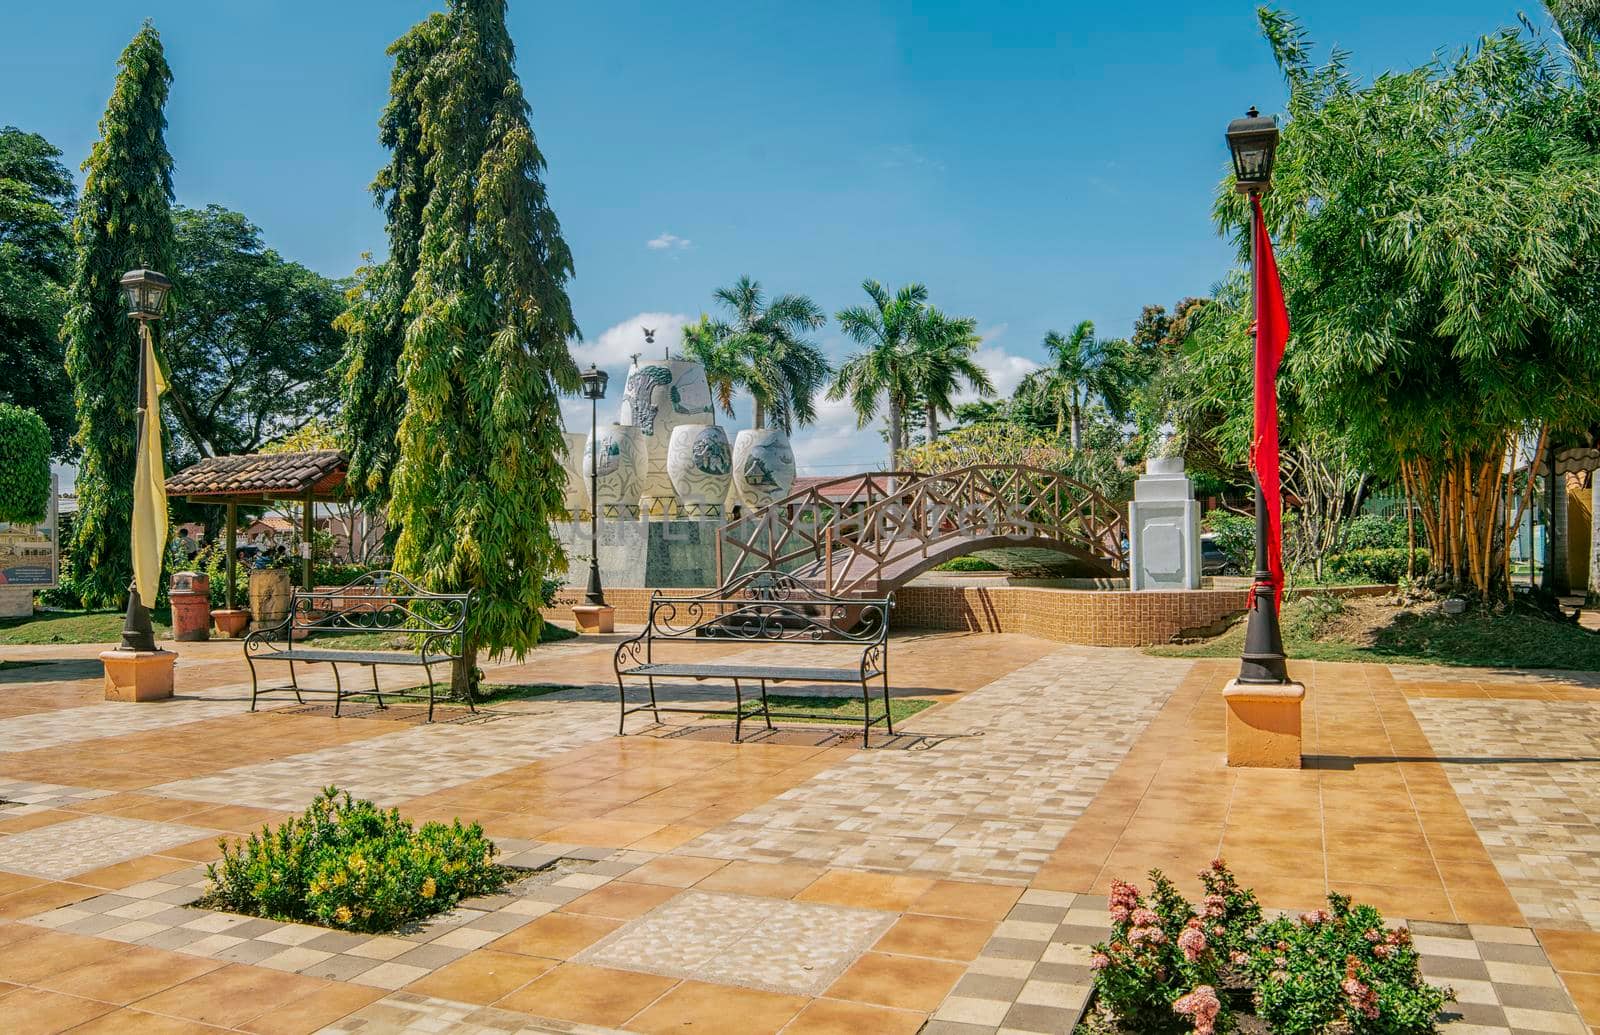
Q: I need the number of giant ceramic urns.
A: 5